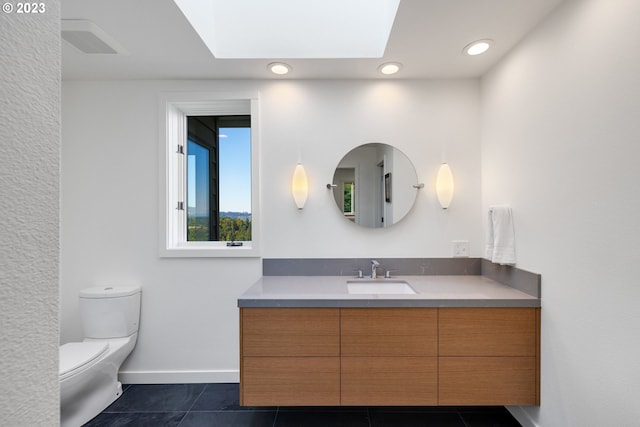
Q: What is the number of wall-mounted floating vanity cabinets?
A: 1